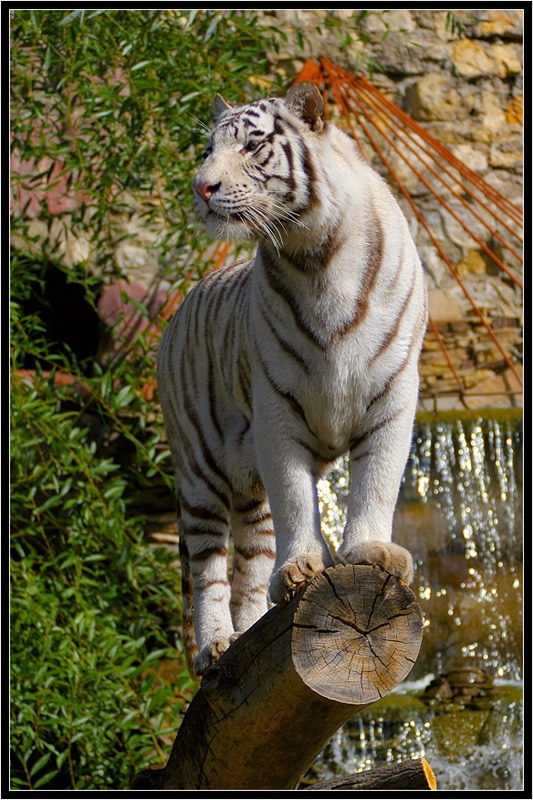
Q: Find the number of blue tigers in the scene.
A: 0